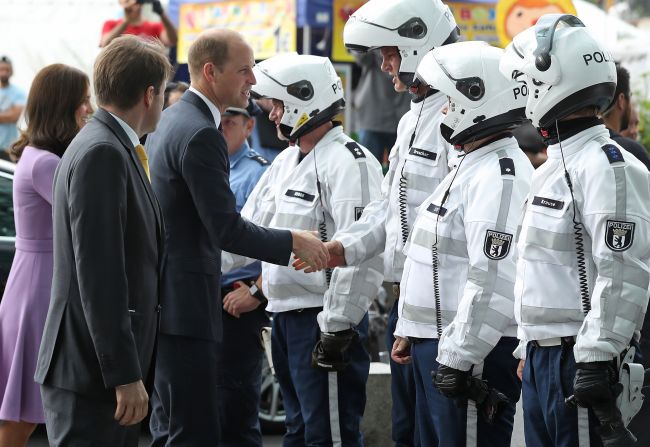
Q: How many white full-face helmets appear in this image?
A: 4